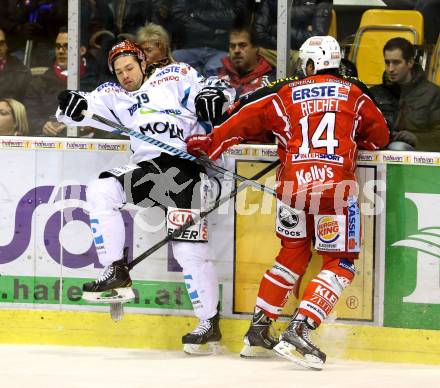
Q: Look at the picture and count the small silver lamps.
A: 0